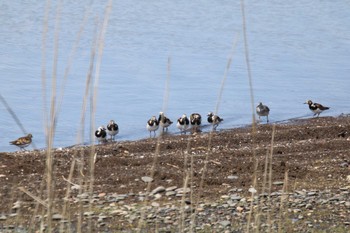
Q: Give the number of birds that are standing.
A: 10